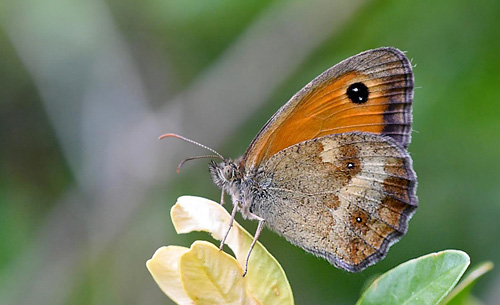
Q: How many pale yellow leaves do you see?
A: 3